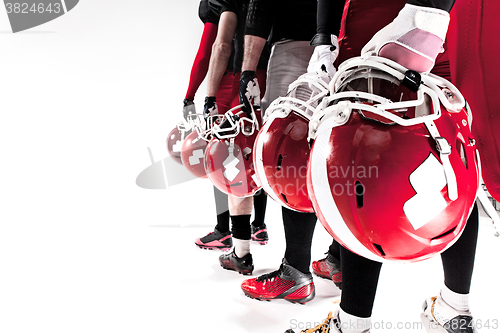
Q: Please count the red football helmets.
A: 5